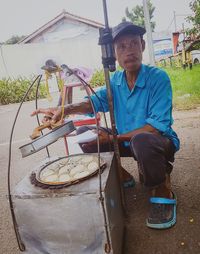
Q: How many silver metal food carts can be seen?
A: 1